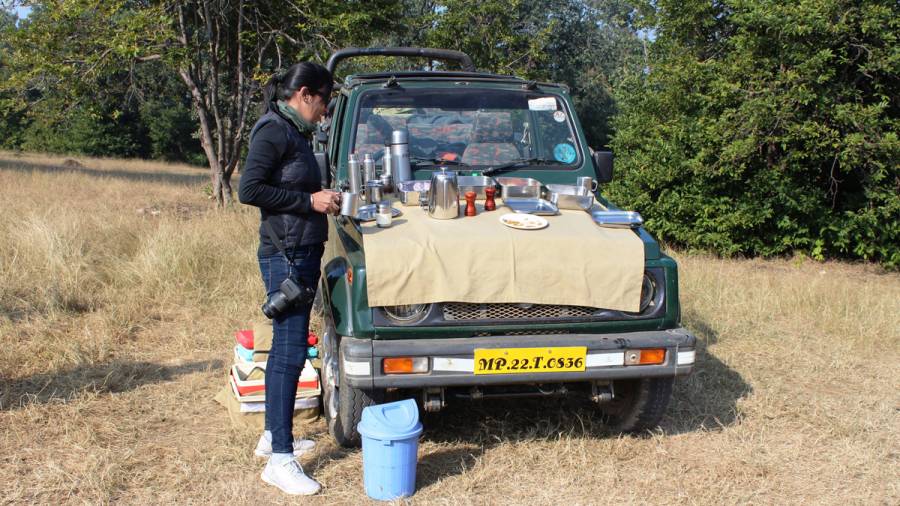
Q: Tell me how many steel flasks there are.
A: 4